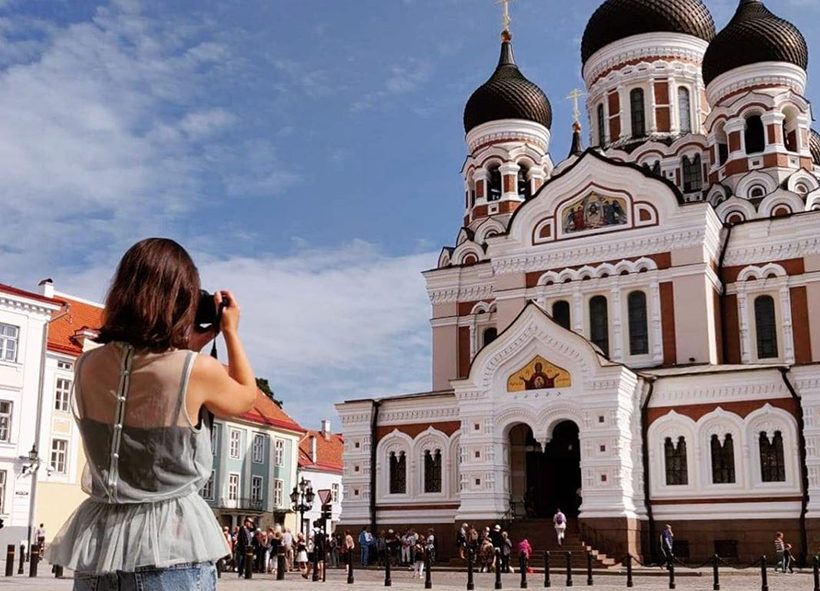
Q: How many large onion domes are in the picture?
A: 3